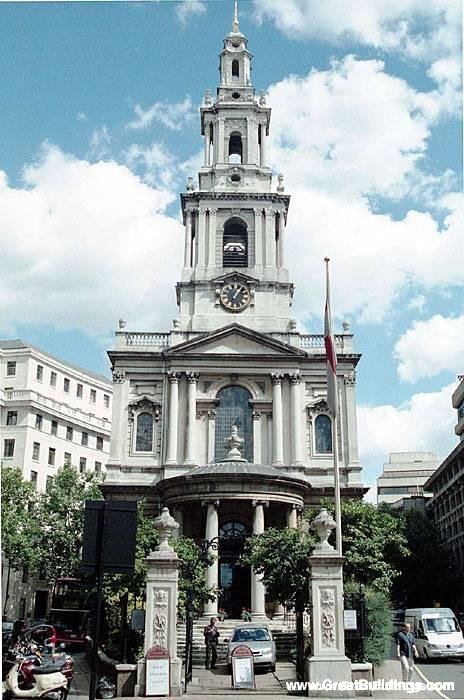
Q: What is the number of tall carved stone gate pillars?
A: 2